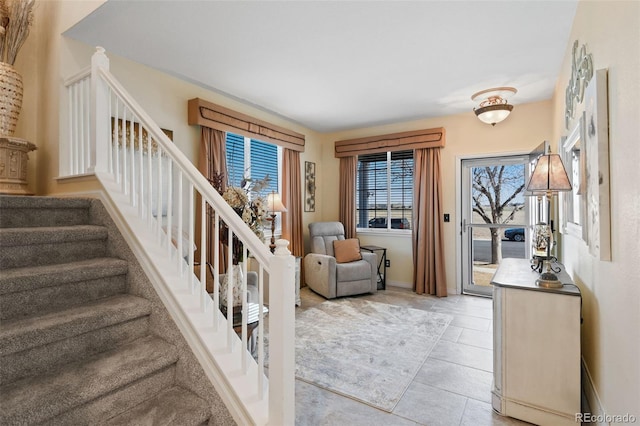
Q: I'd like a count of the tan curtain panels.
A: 4